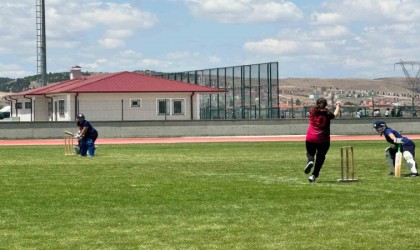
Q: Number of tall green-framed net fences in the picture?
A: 1